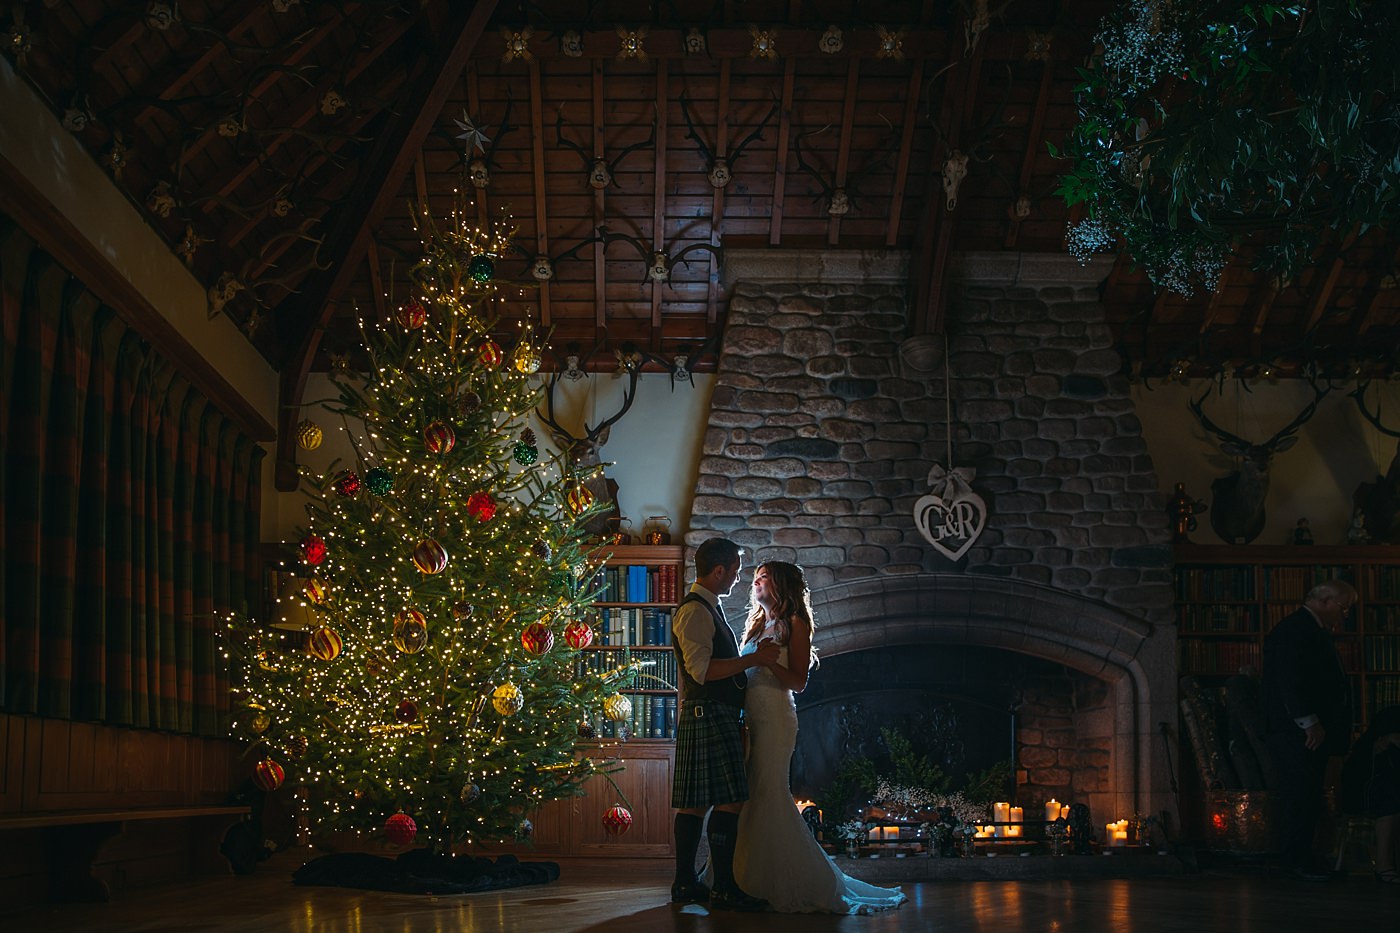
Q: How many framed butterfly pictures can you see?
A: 0